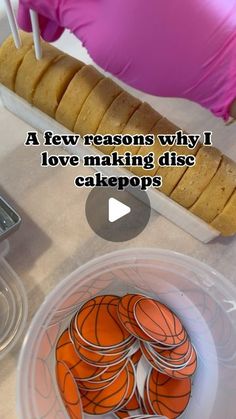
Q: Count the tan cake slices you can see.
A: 12